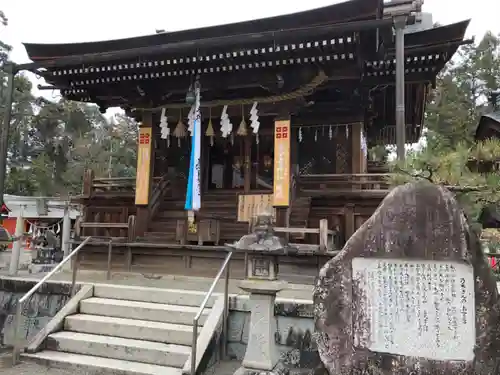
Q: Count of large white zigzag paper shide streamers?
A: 4